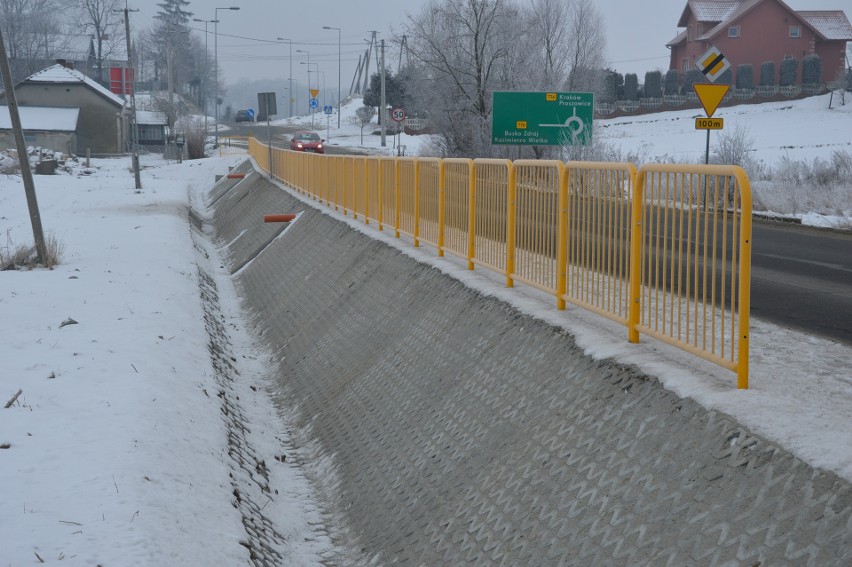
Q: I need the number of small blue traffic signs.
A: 3